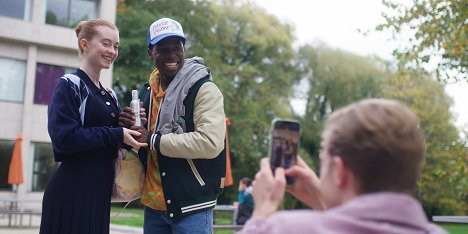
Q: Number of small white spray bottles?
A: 1